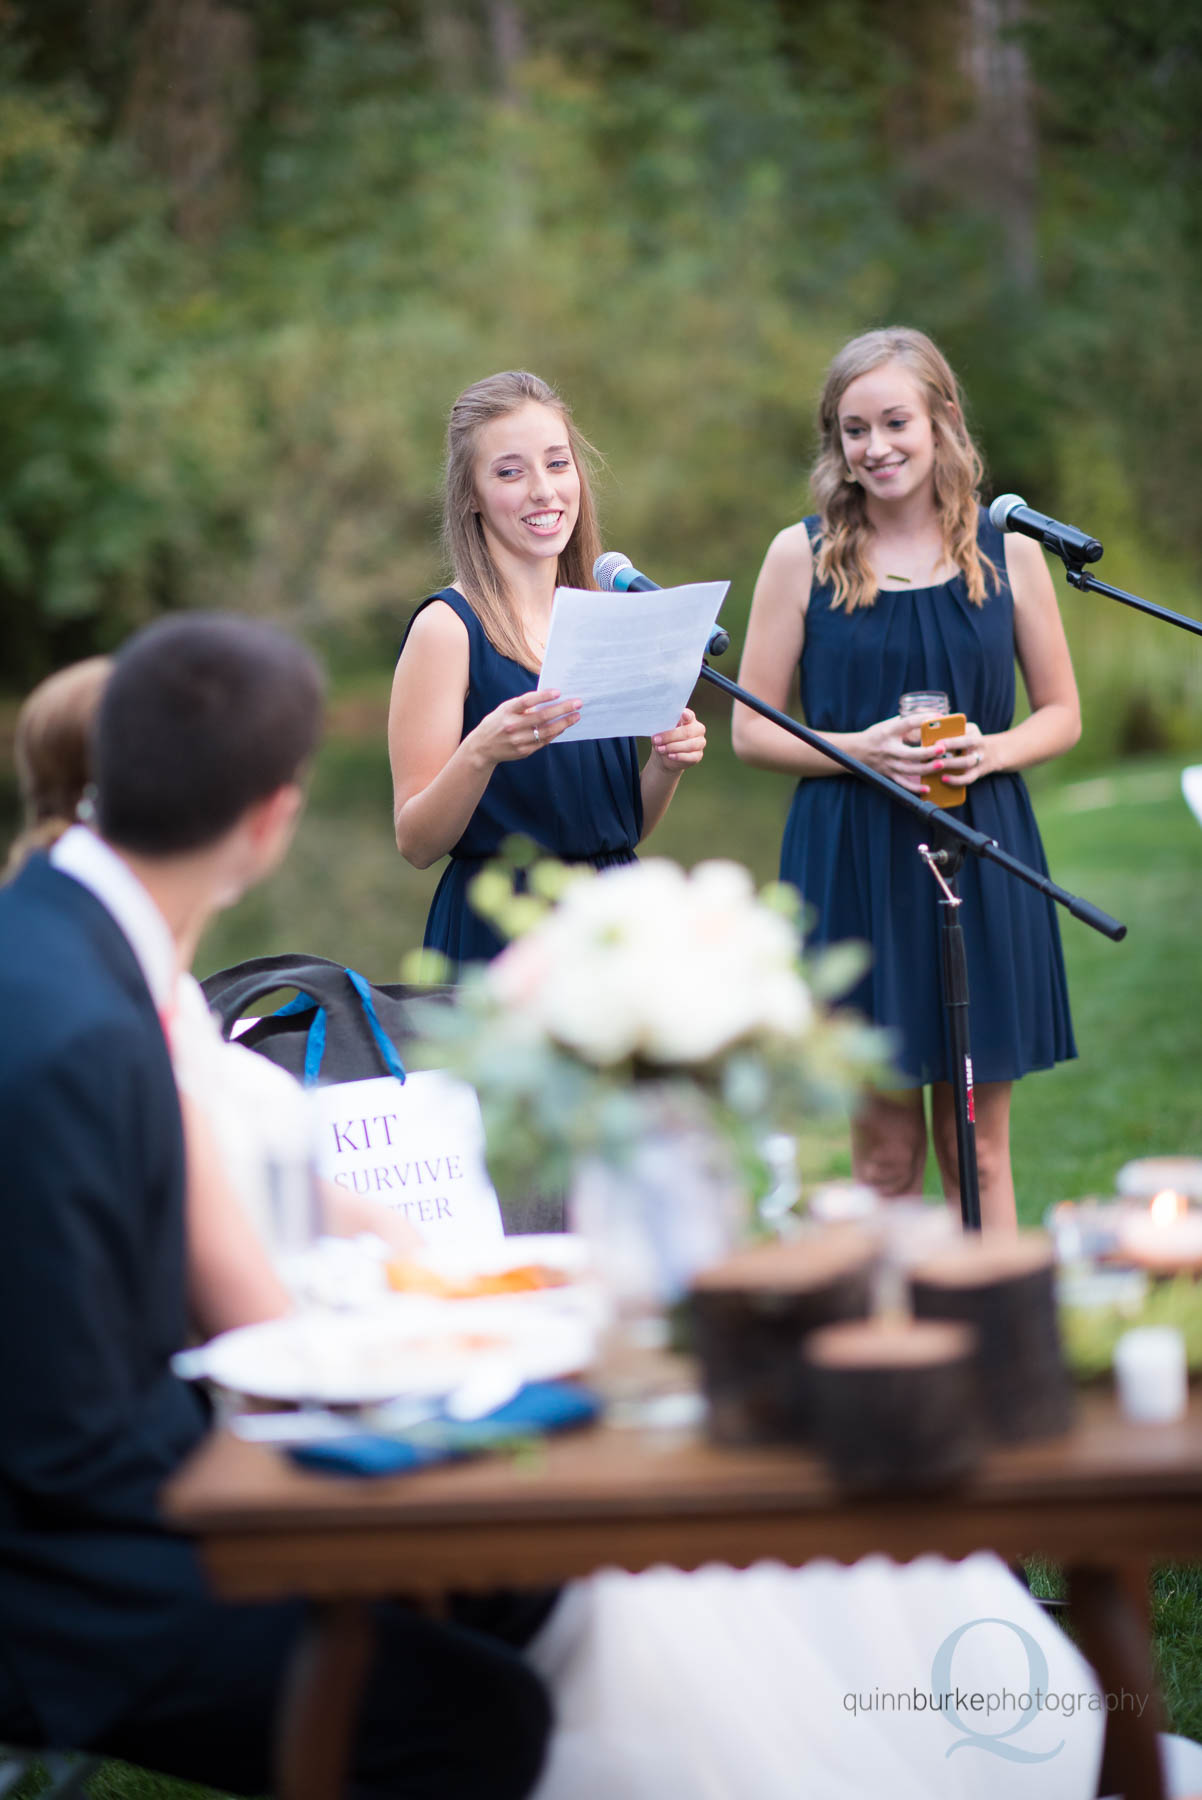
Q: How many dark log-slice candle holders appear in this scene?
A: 3